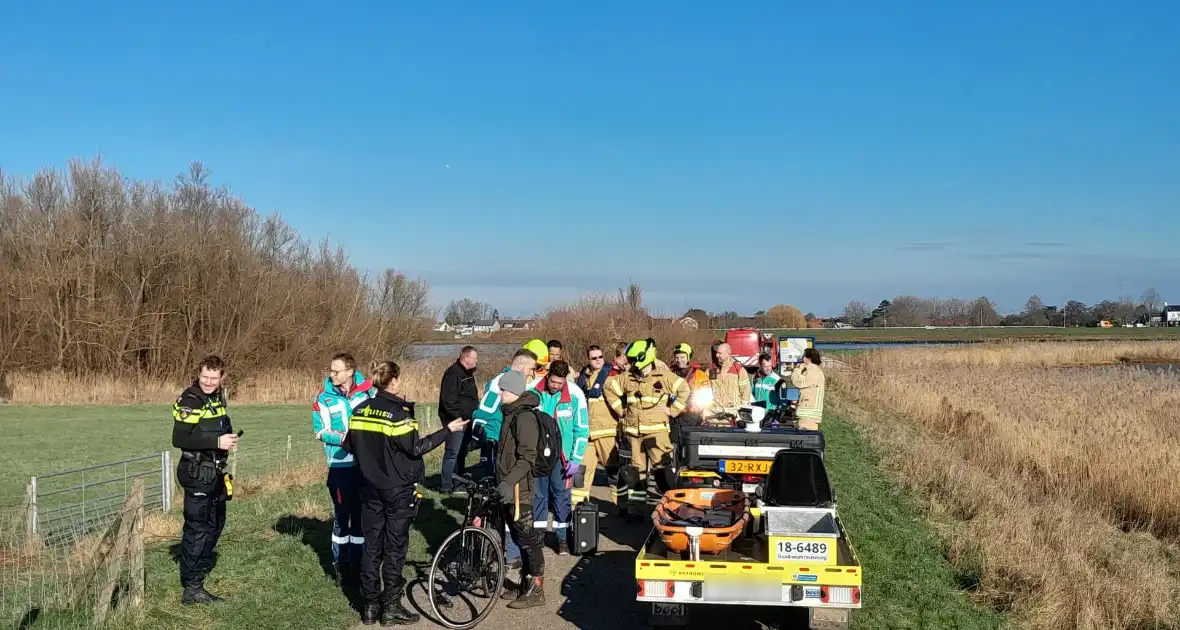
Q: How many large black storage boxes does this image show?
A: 2